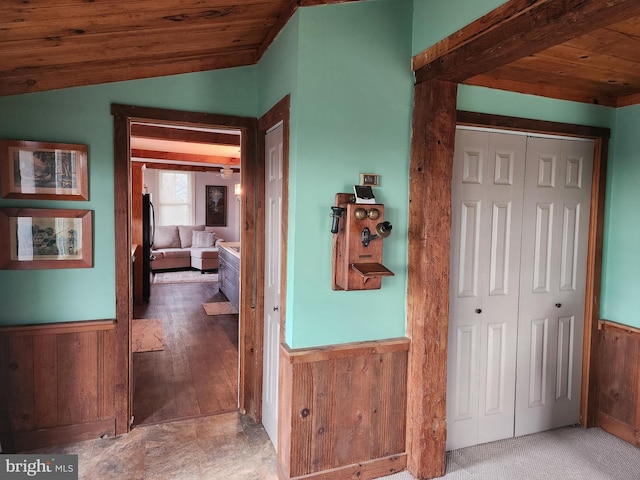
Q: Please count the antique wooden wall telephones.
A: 1